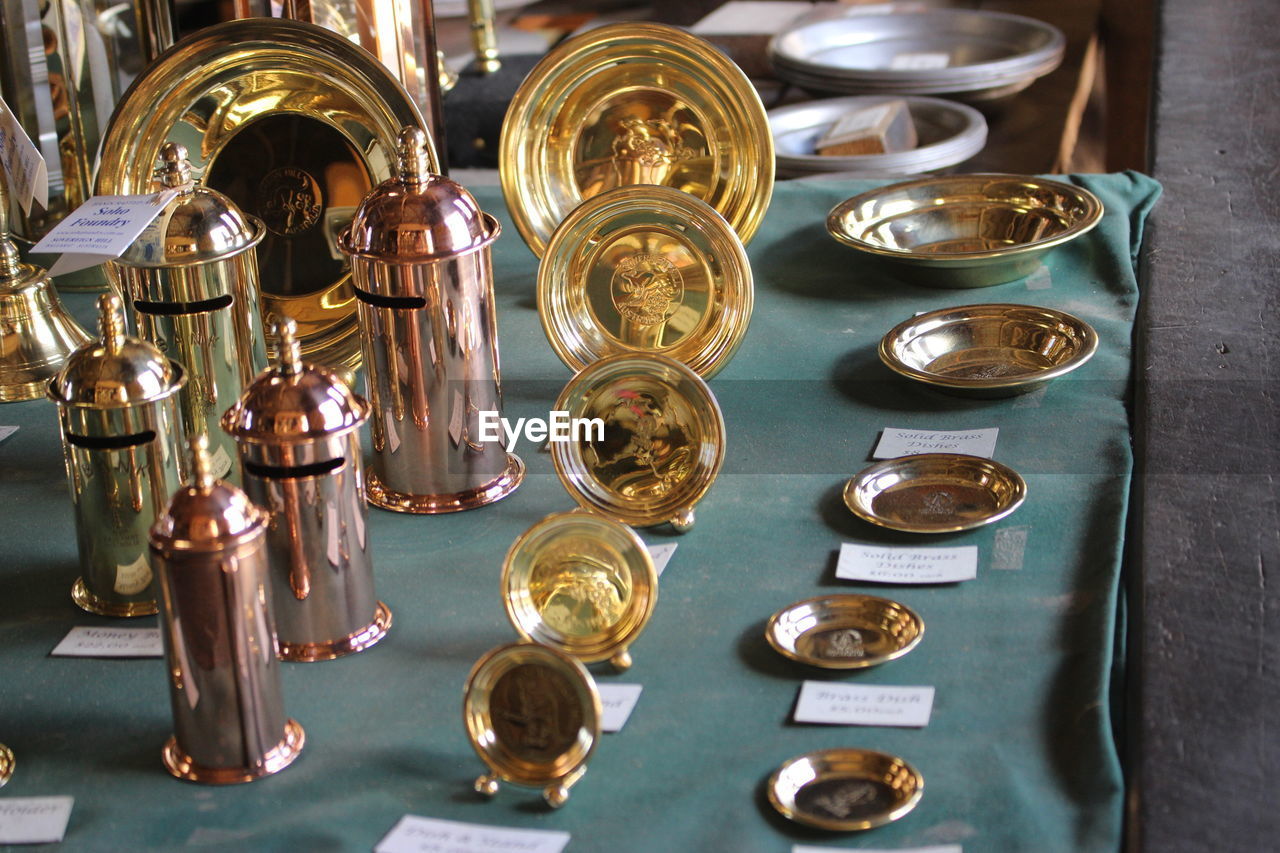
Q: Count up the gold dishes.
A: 11